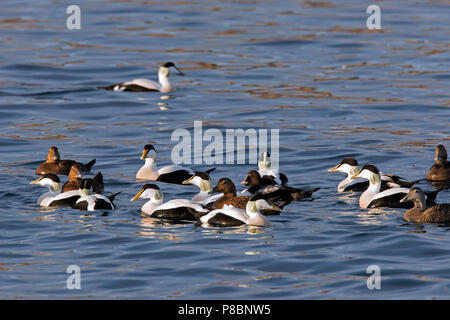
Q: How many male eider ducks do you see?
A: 10